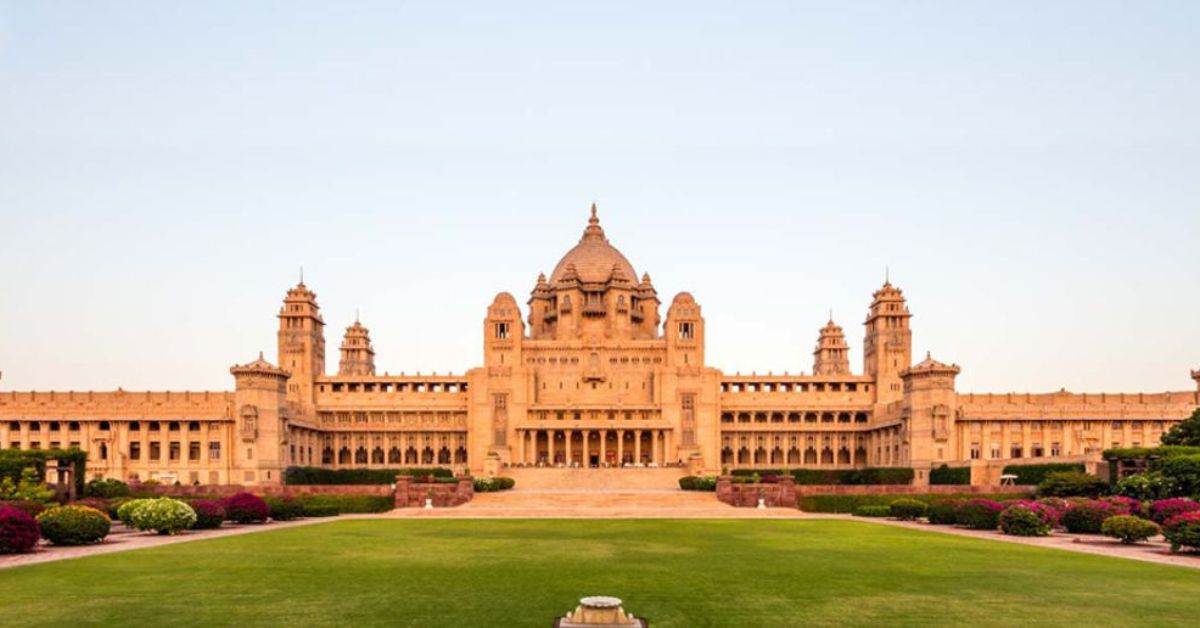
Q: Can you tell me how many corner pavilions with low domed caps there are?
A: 2